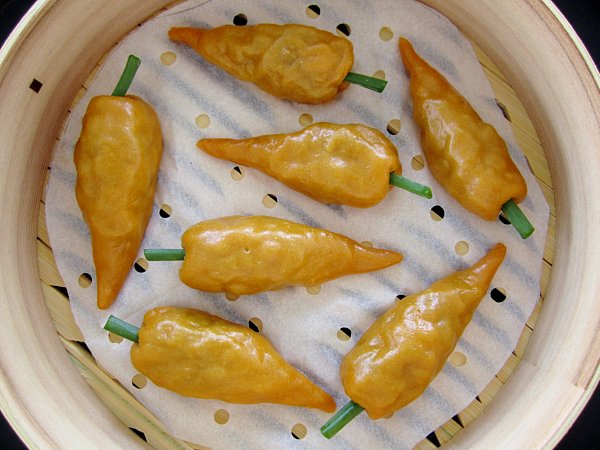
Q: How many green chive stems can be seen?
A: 7